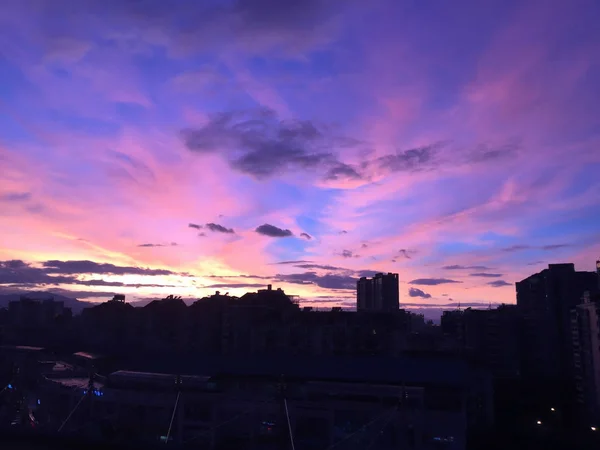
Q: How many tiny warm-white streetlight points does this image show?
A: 3